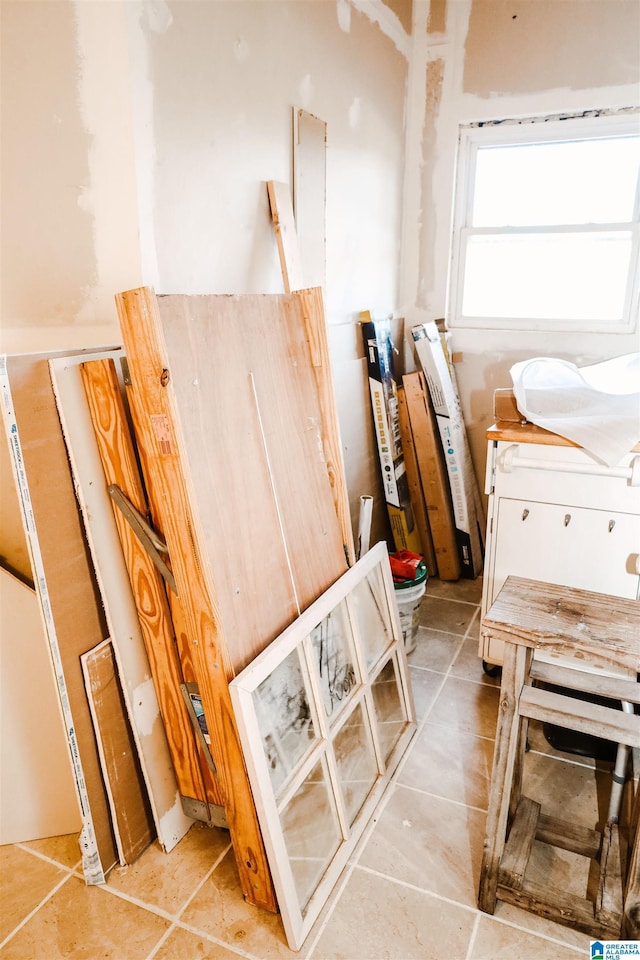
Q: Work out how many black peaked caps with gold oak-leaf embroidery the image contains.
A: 0